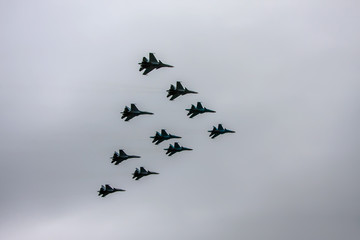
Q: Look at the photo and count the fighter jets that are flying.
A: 10